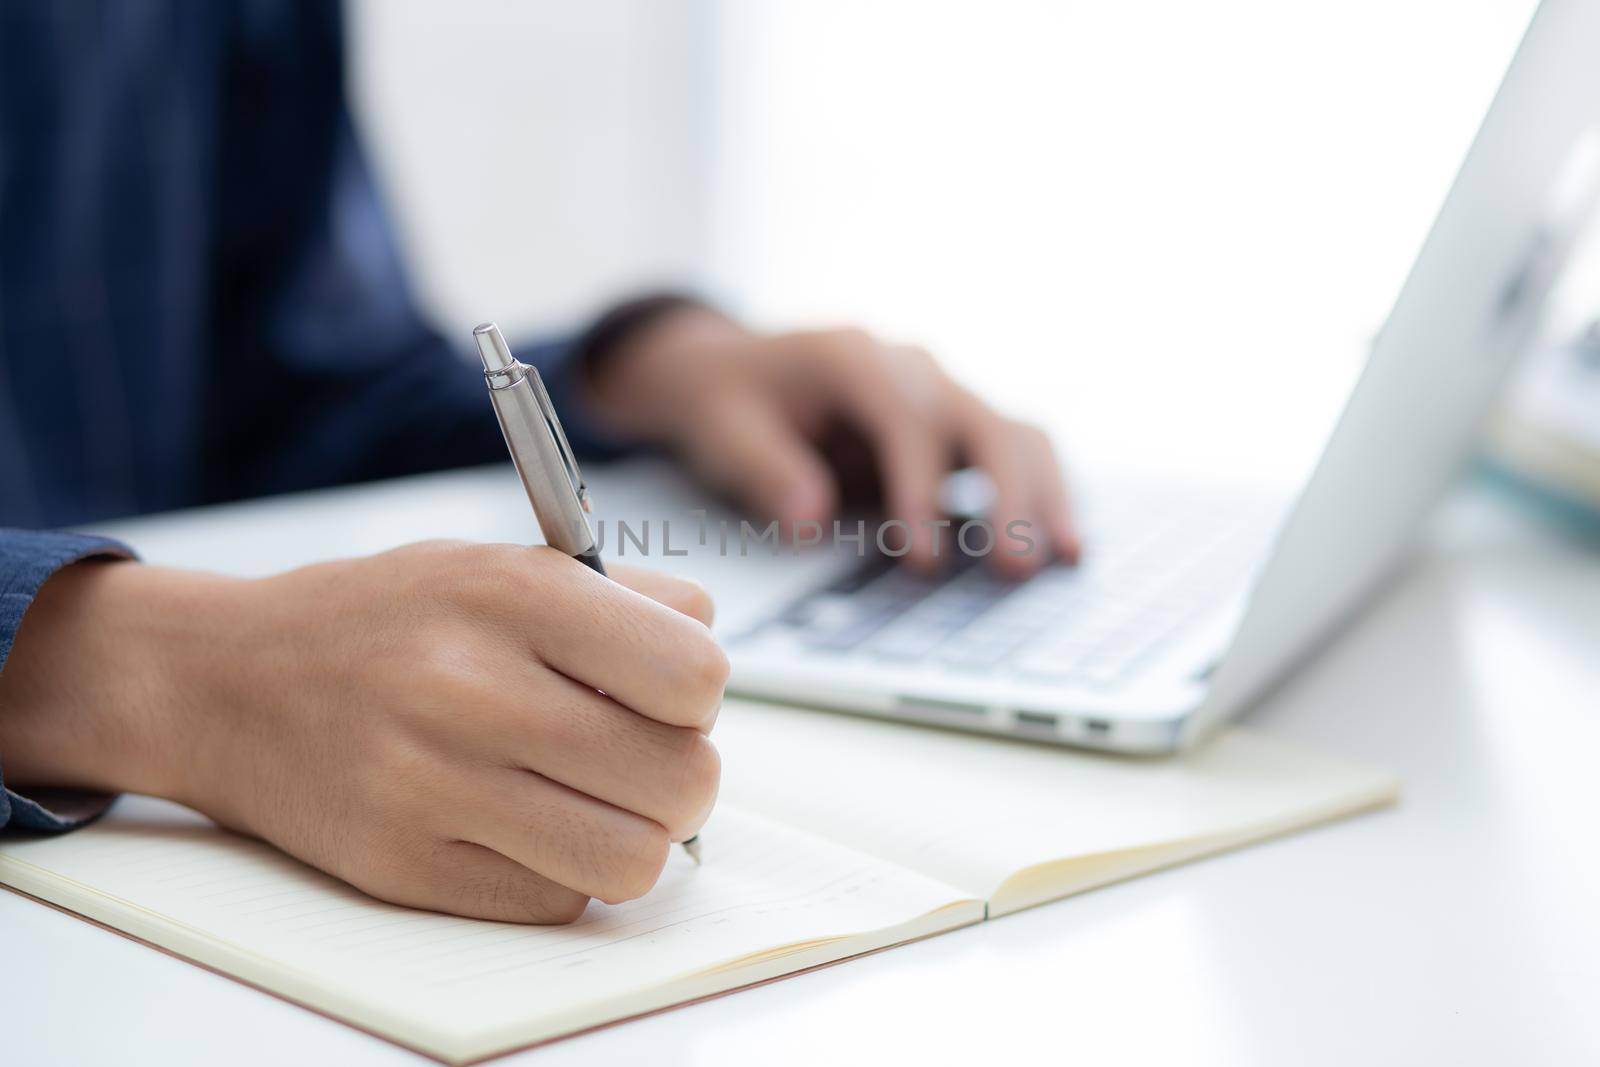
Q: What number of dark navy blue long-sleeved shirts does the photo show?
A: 1